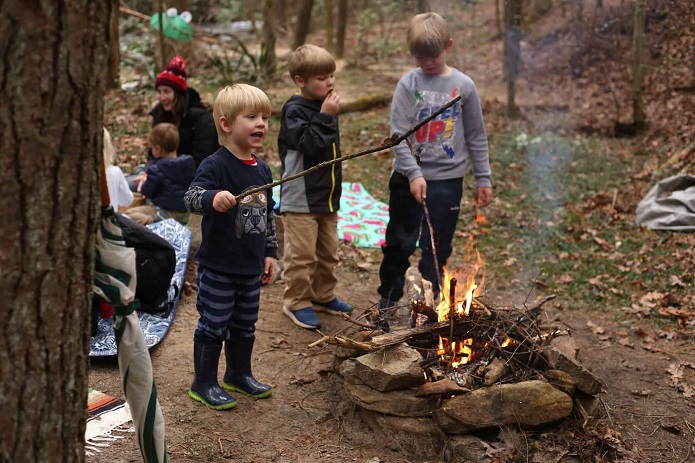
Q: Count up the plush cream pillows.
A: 0